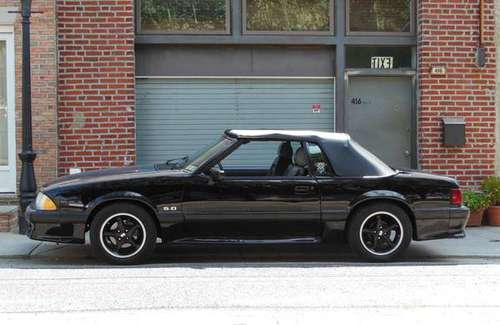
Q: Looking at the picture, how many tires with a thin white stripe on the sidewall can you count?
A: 2